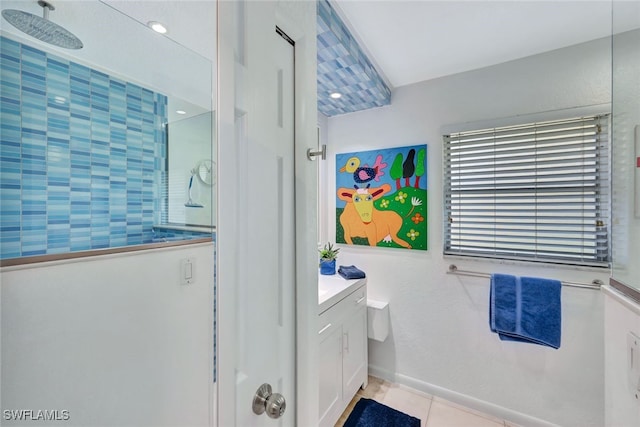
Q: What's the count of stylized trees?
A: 3